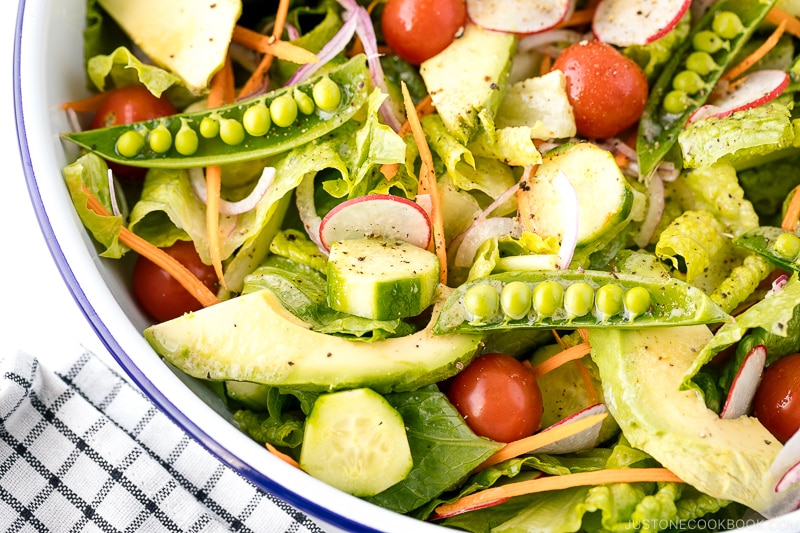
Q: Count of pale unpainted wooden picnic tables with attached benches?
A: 0